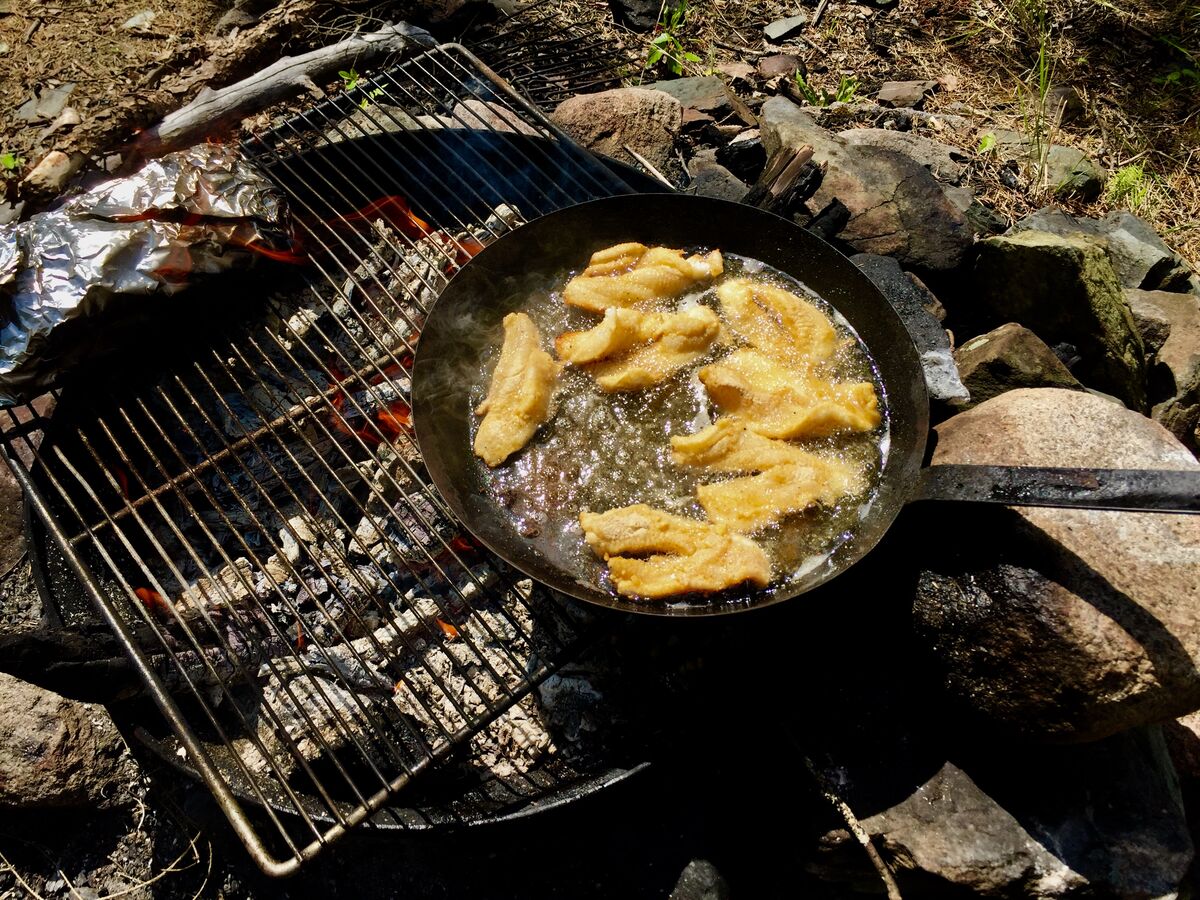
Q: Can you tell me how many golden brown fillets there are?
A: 7